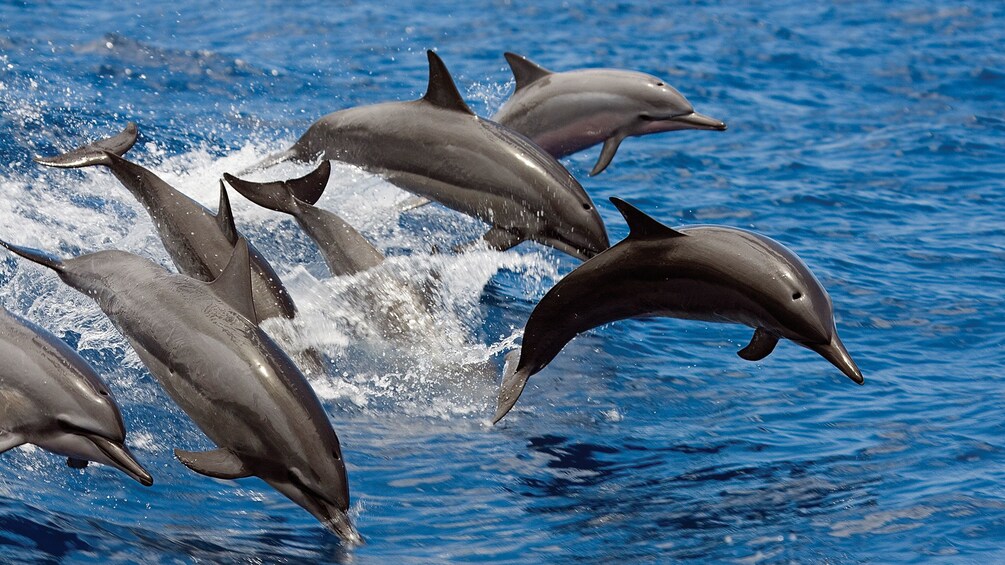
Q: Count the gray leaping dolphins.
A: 7